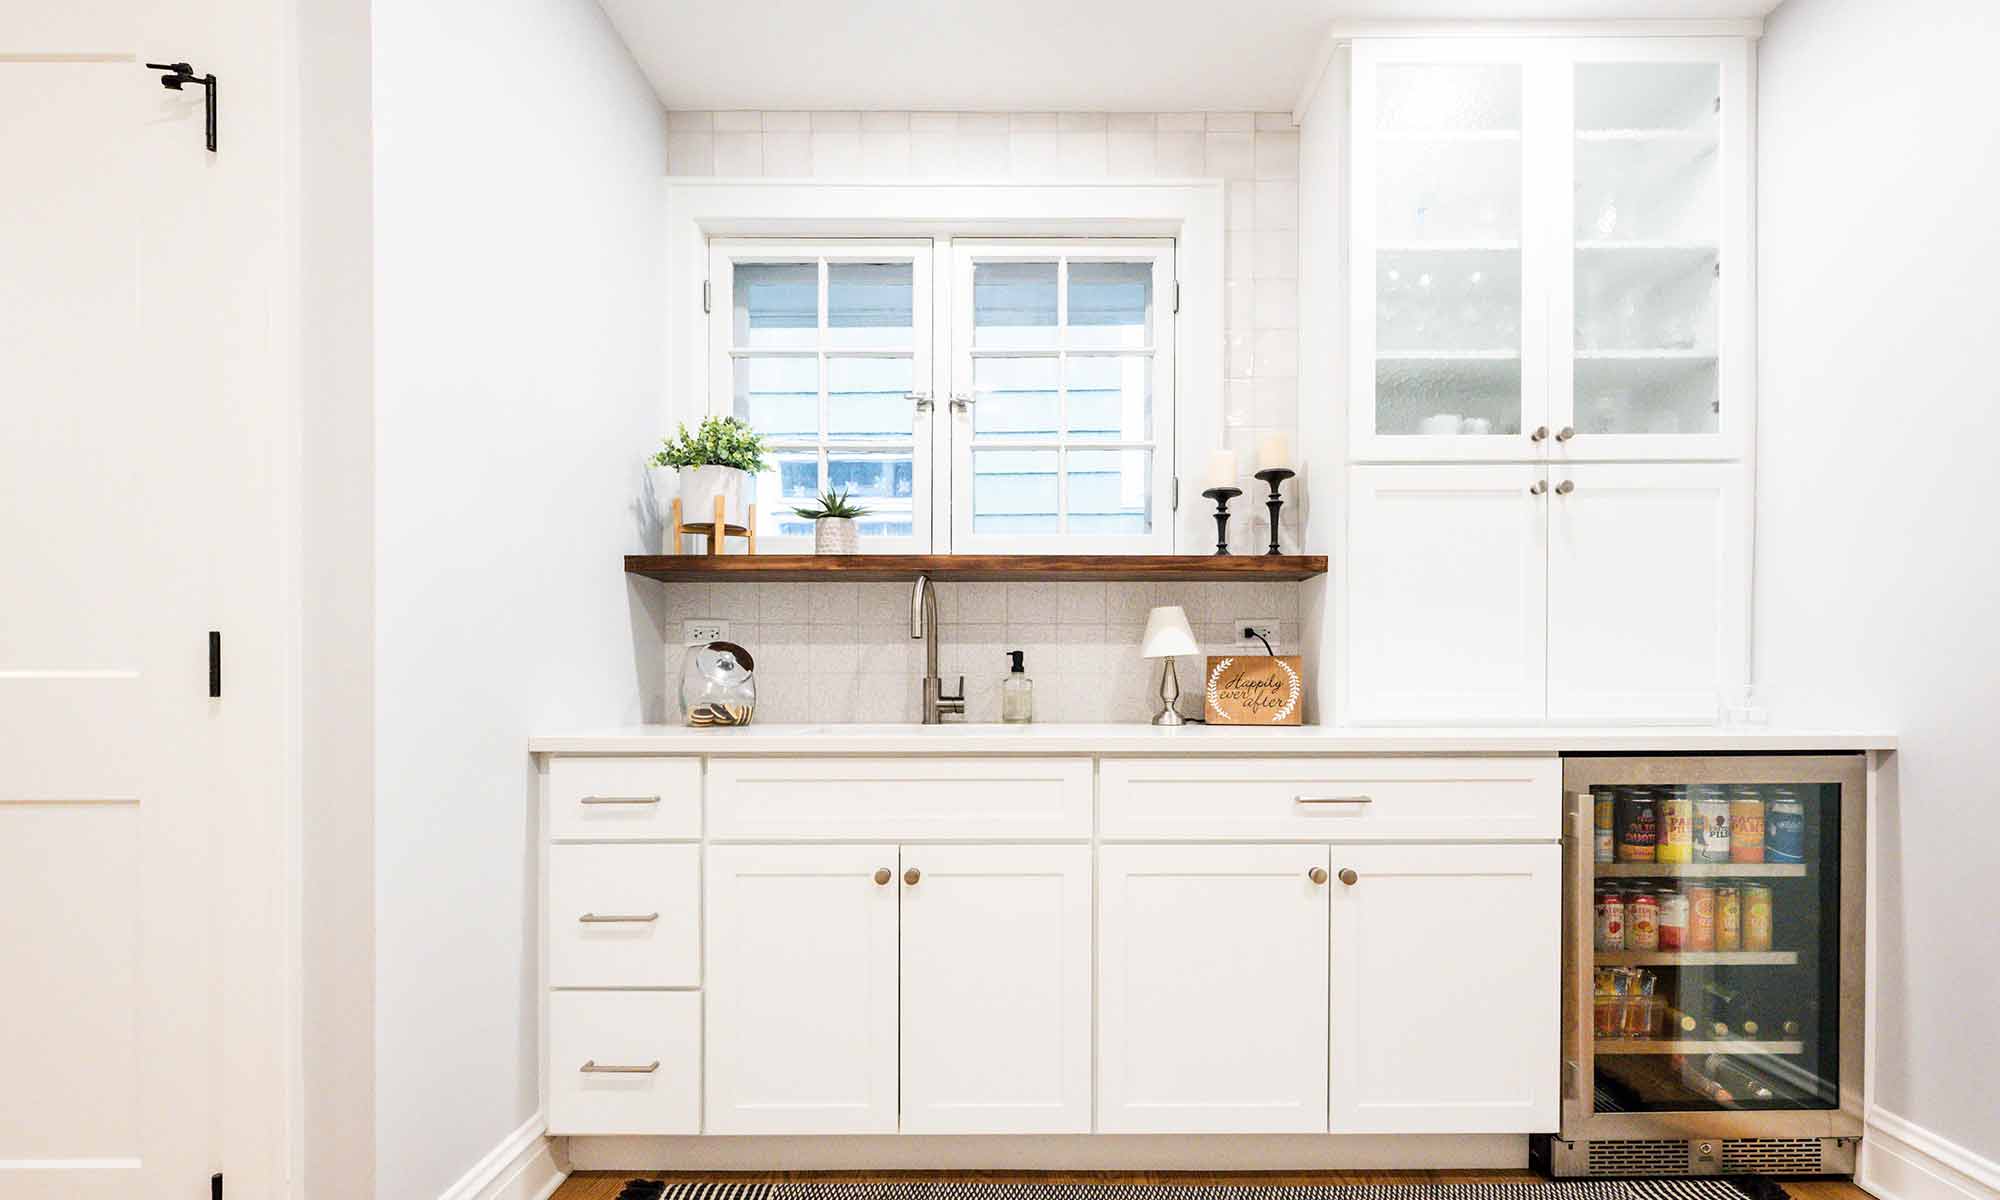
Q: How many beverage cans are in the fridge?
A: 12